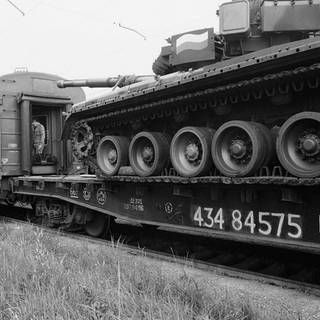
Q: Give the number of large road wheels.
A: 5